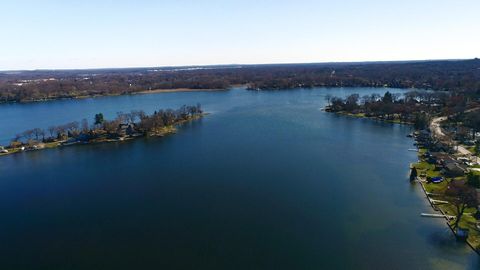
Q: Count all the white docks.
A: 2